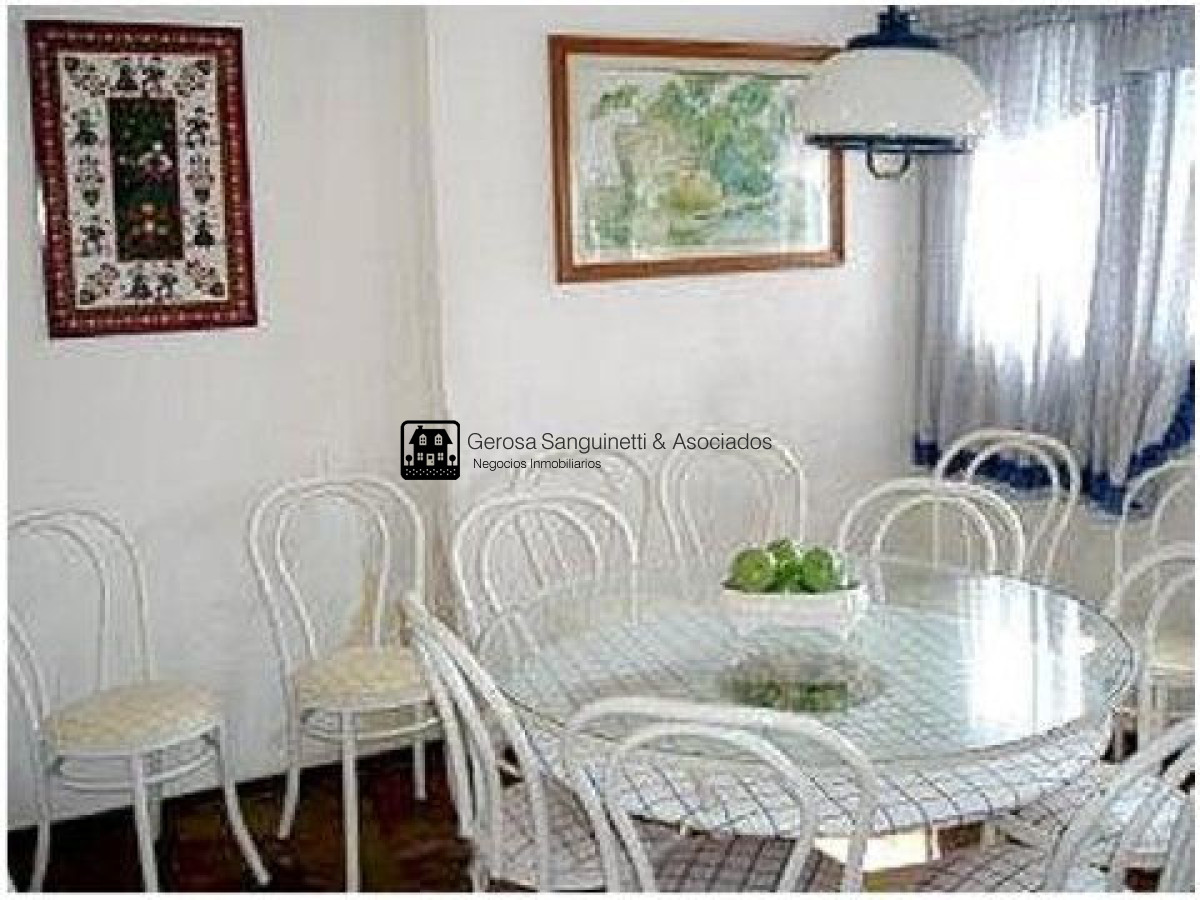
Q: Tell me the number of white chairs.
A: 12